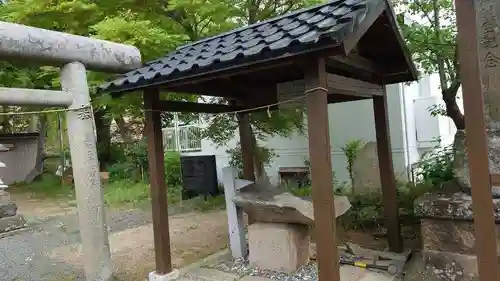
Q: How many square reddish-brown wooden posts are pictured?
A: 5